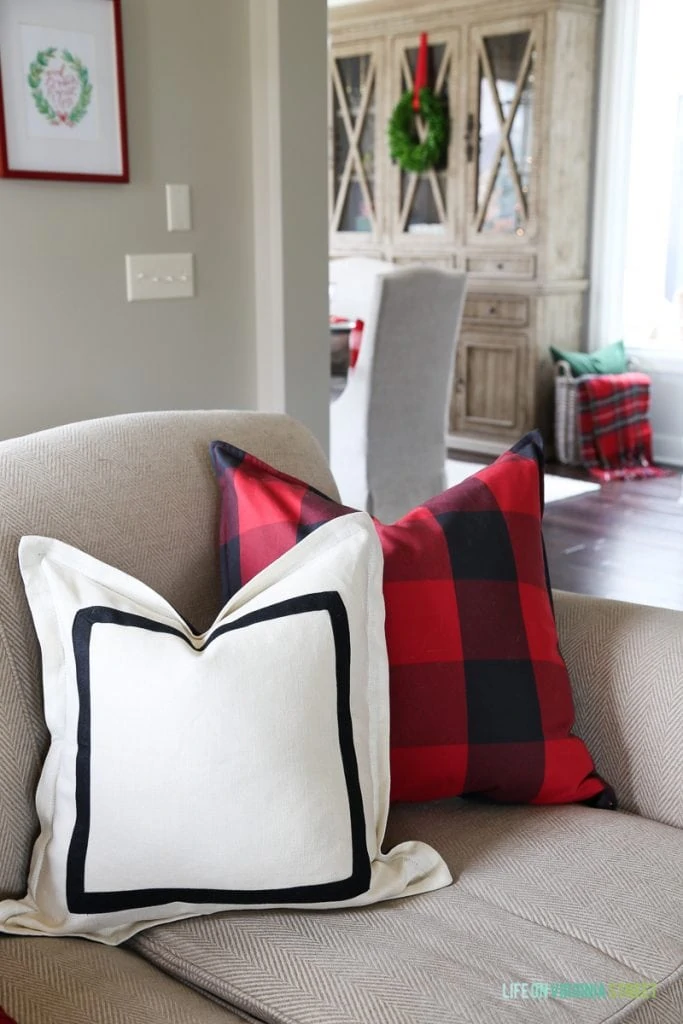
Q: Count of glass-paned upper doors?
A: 3